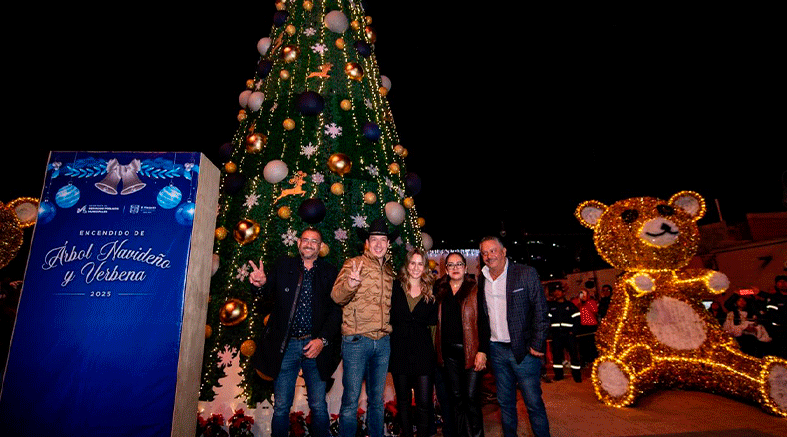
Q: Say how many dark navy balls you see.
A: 9